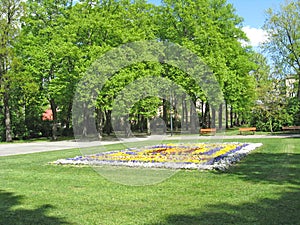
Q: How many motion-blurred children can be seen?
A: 0